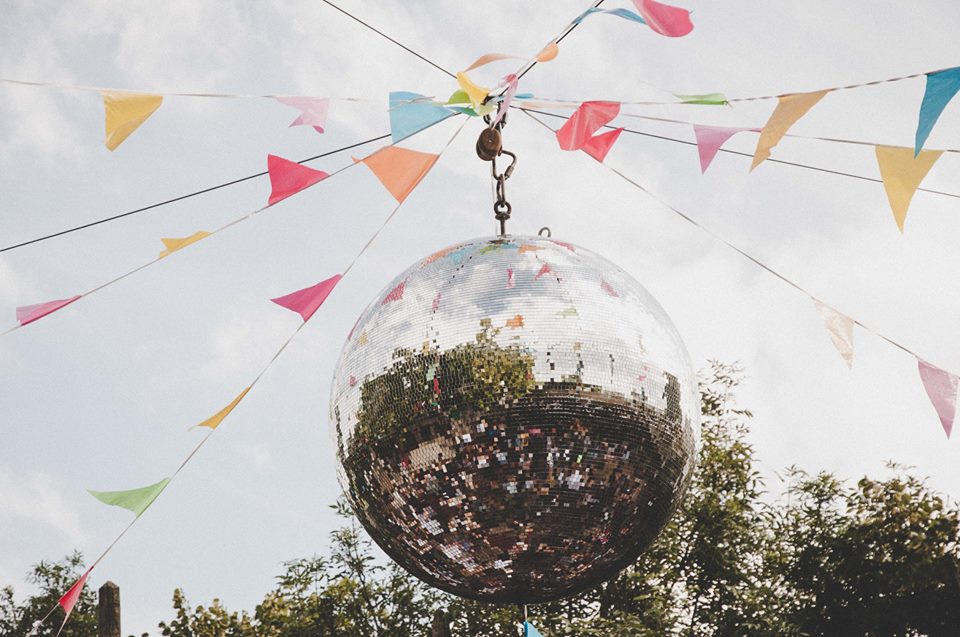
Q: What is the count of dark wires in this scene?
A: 4